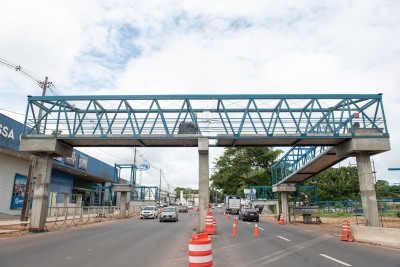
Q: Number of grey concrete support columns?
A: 5